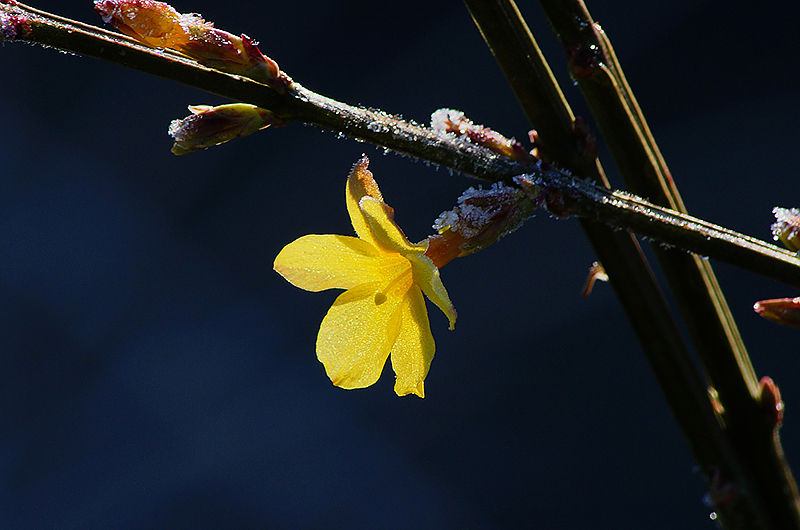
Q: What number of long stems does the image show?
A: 3